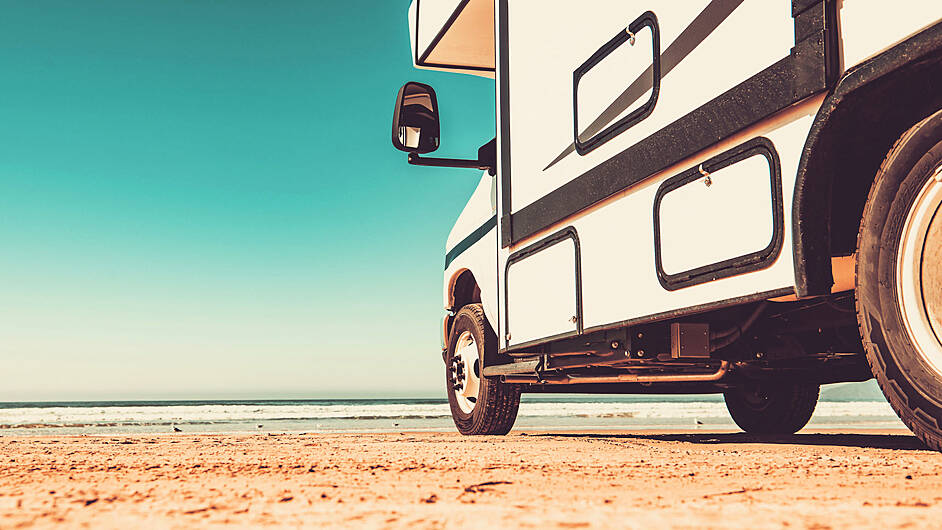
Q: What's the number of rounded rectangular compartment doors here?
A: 3